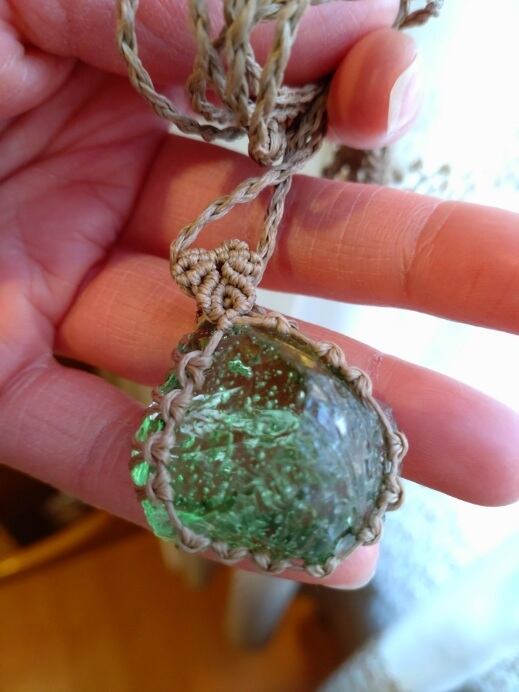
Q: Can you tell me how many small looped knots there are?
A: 14